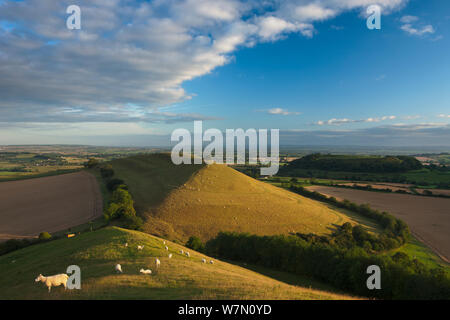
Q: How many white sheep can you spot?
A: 13